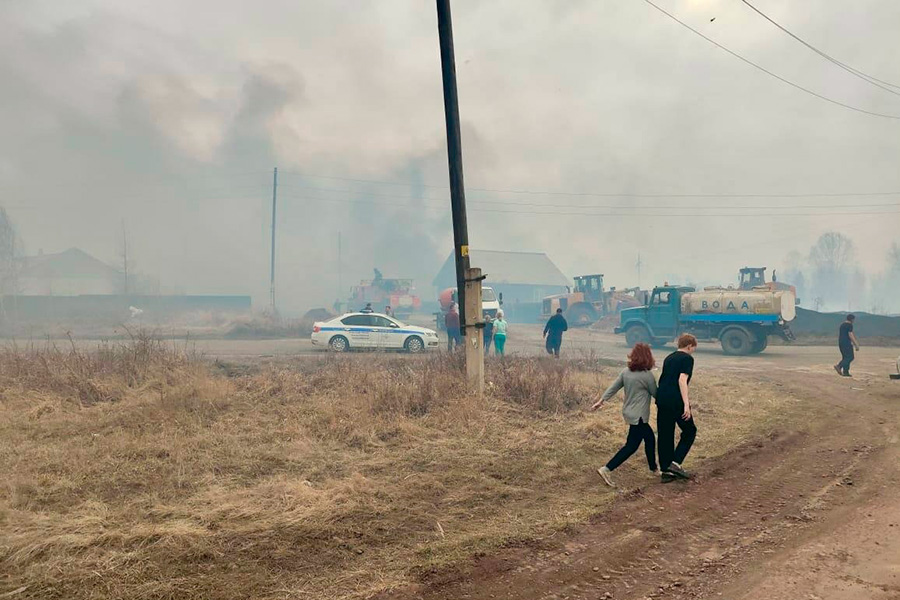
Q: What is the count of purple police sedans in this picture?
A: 0